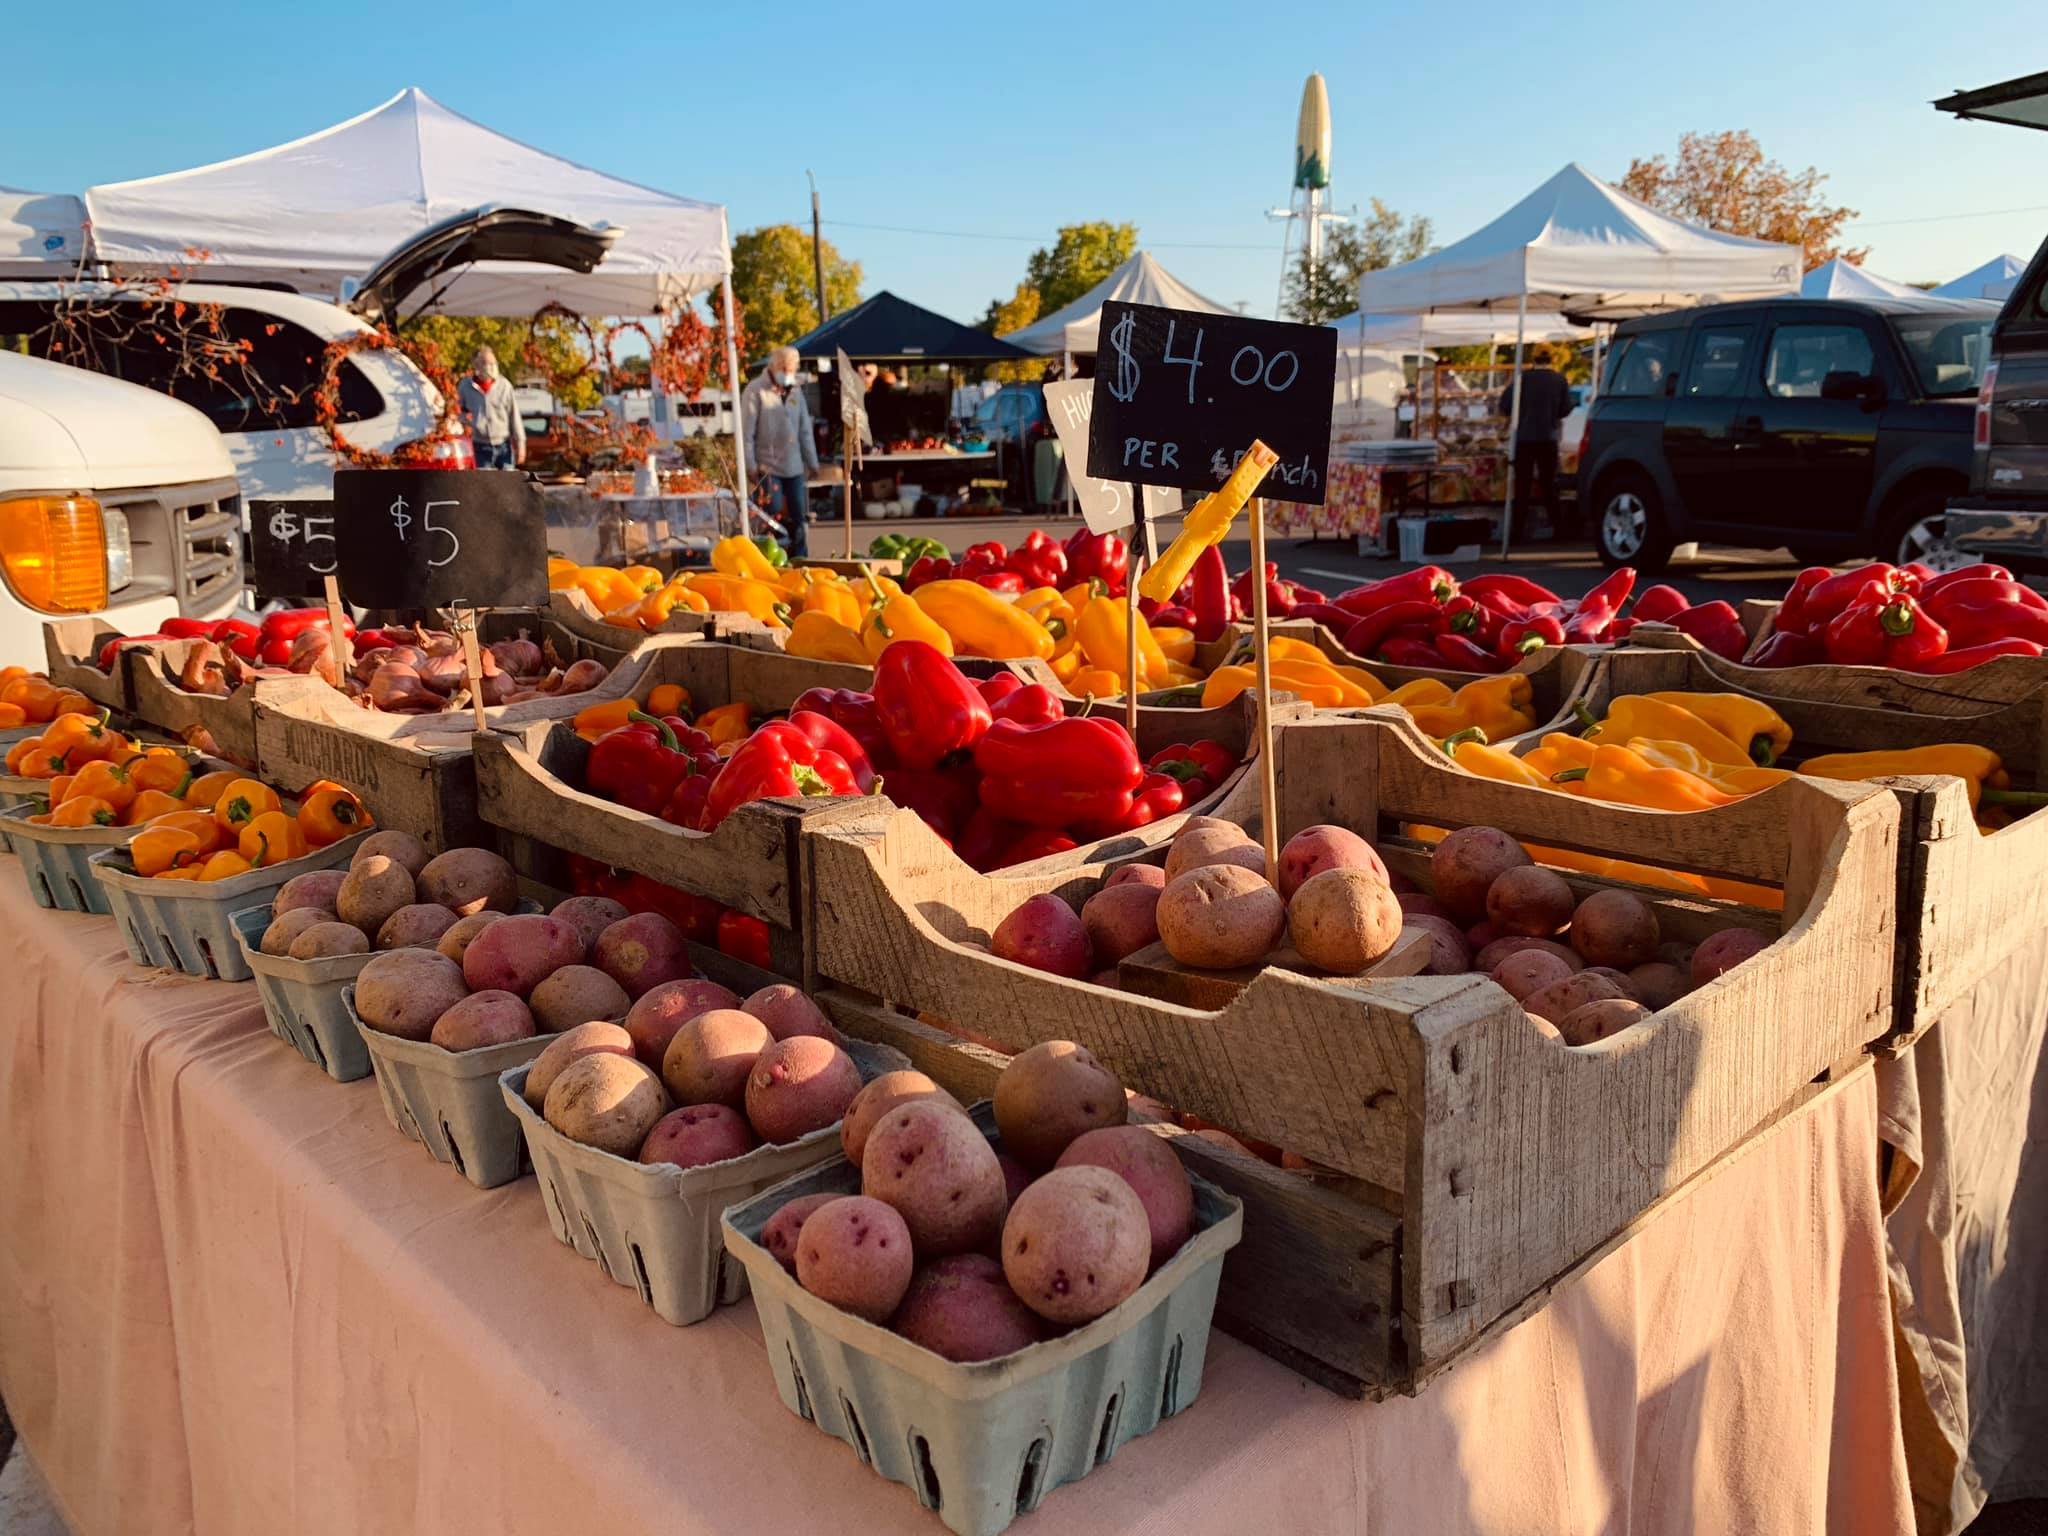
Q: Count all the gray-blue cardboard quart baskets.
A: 8